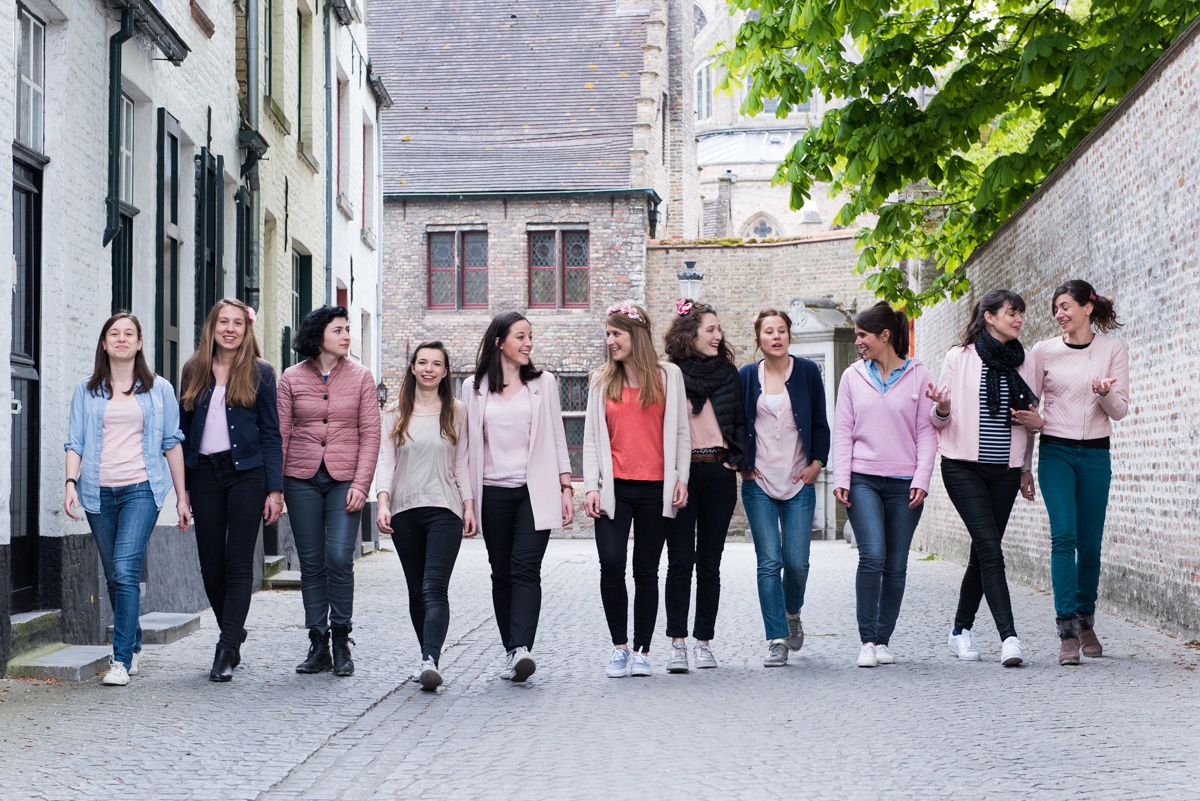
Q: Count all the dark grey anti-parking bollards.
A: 0